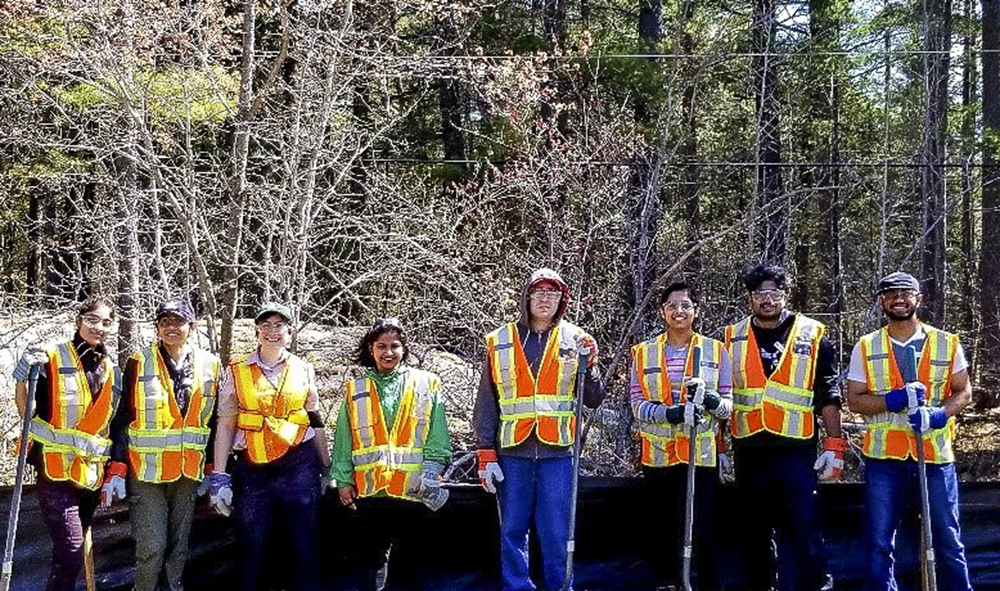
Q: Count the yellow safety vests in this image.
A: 8